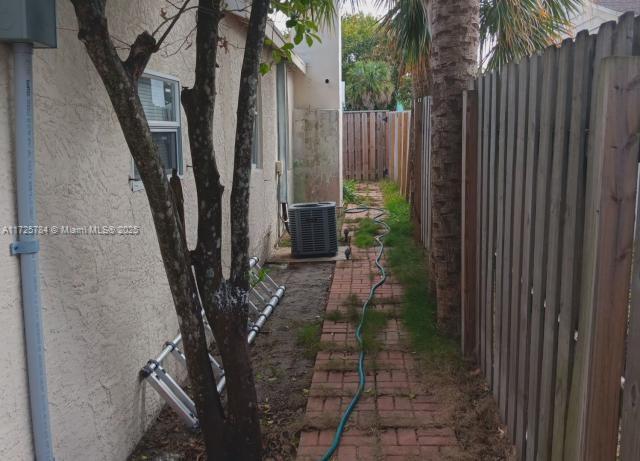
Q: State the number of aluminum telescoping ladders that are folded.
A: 1